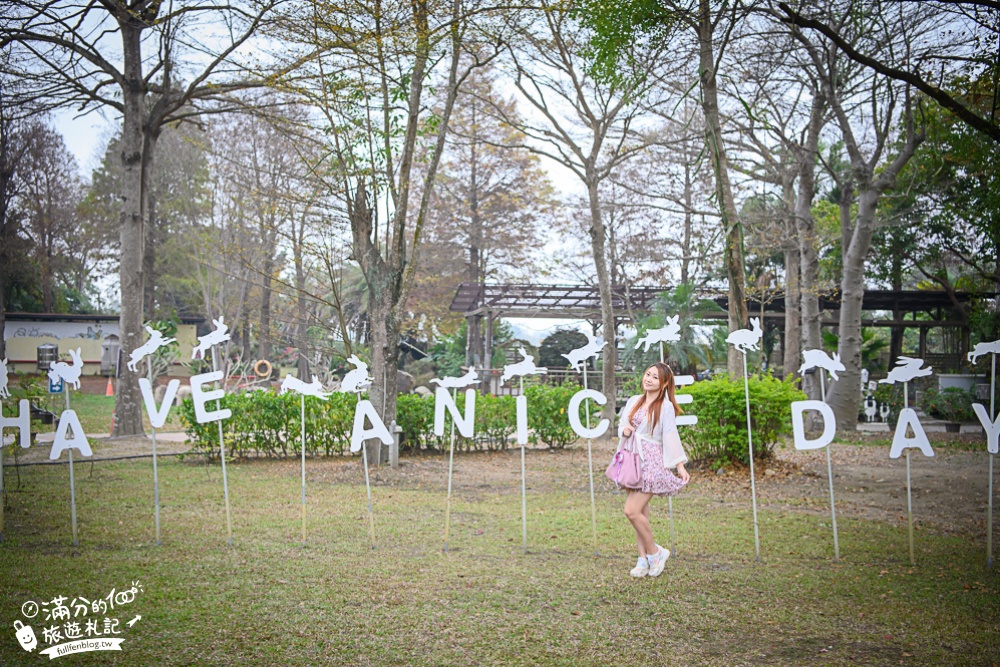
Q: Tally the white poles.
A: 14